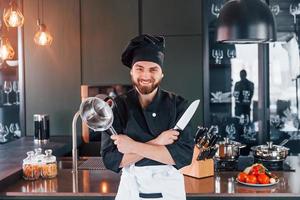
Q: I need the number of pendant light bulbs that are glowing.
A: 3